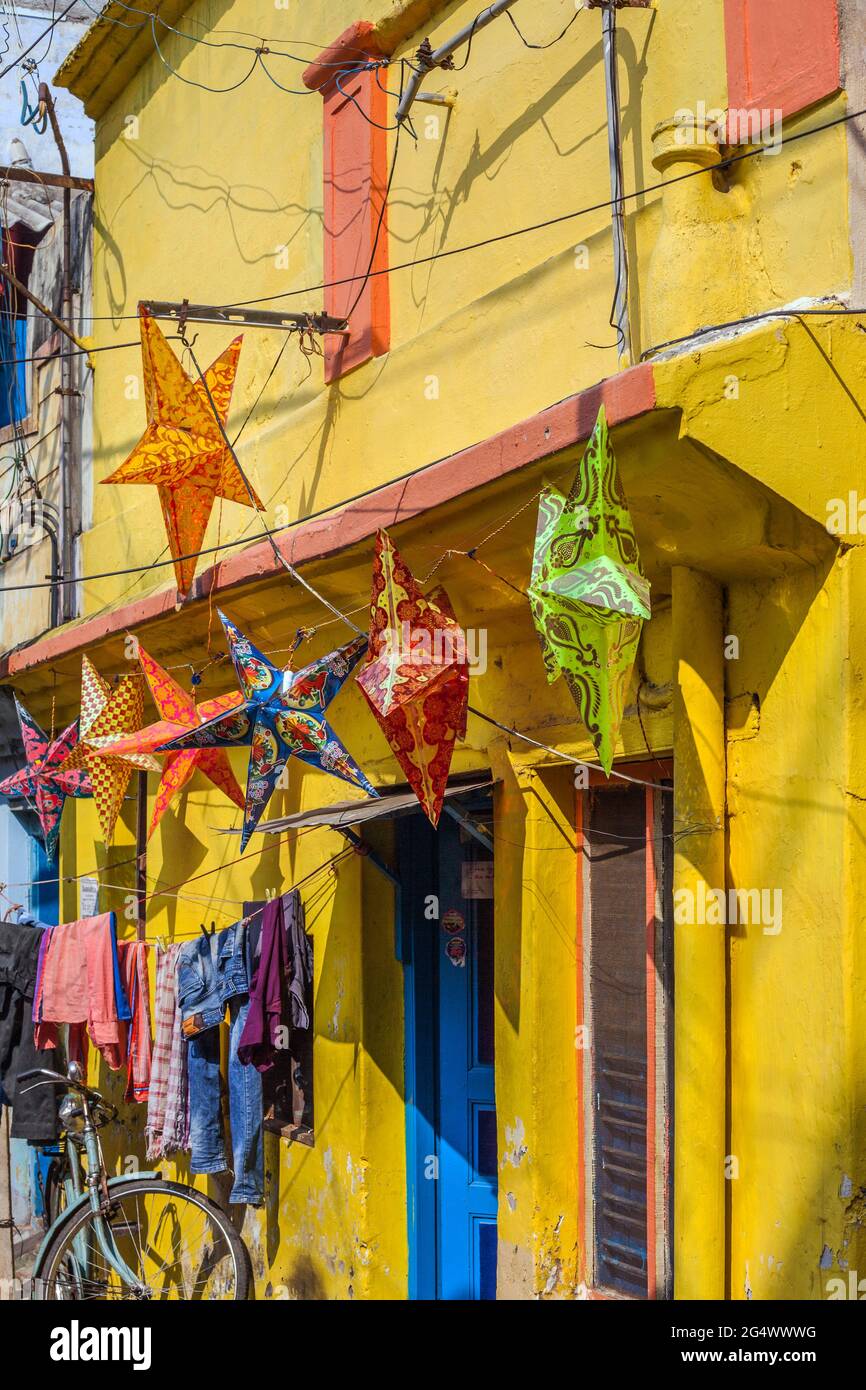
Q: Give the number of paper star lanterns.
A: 7